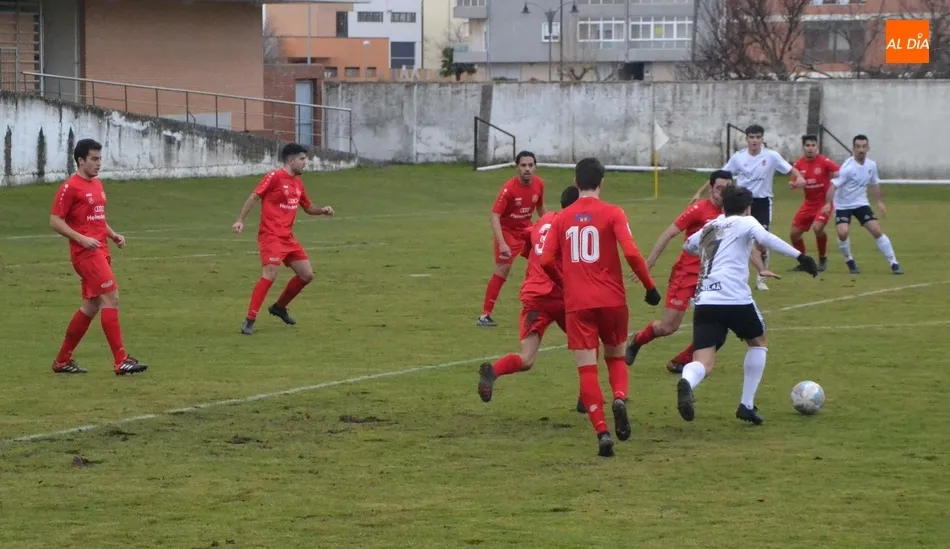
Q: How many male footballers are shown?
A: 10